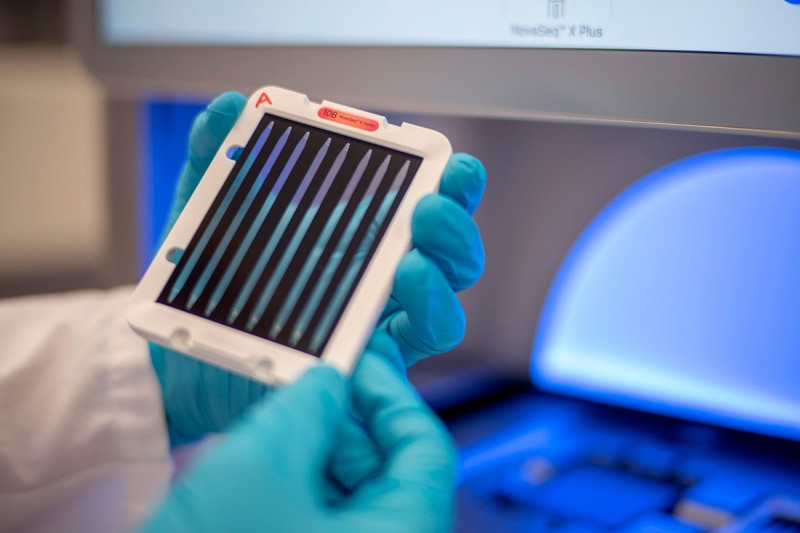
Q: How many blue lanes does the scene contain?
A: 8